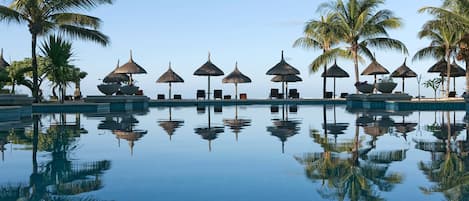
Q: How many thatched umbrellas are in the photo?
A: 13